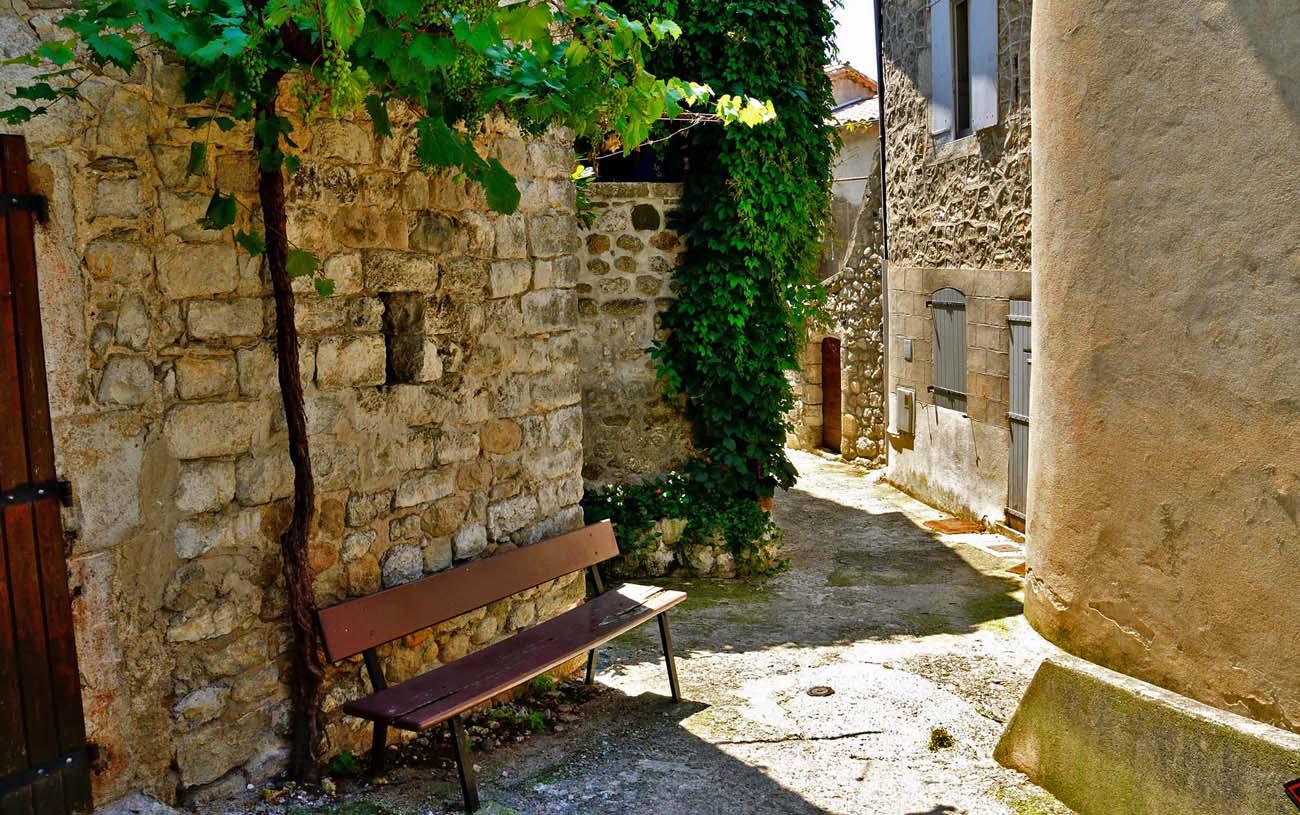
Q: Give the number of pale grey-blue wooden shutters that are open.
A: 2